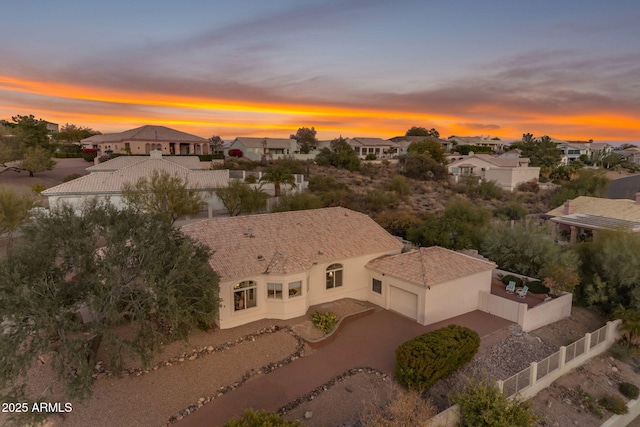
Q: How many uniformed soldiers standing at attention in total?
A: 0